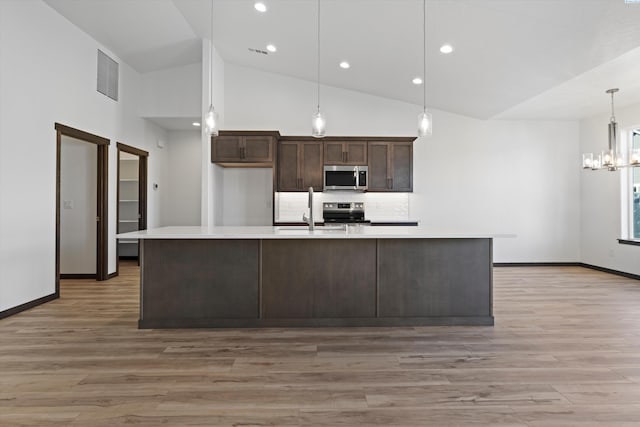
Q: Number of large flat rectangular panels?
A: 3